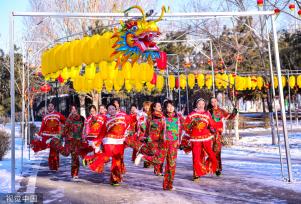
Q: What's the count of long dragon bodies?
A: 1